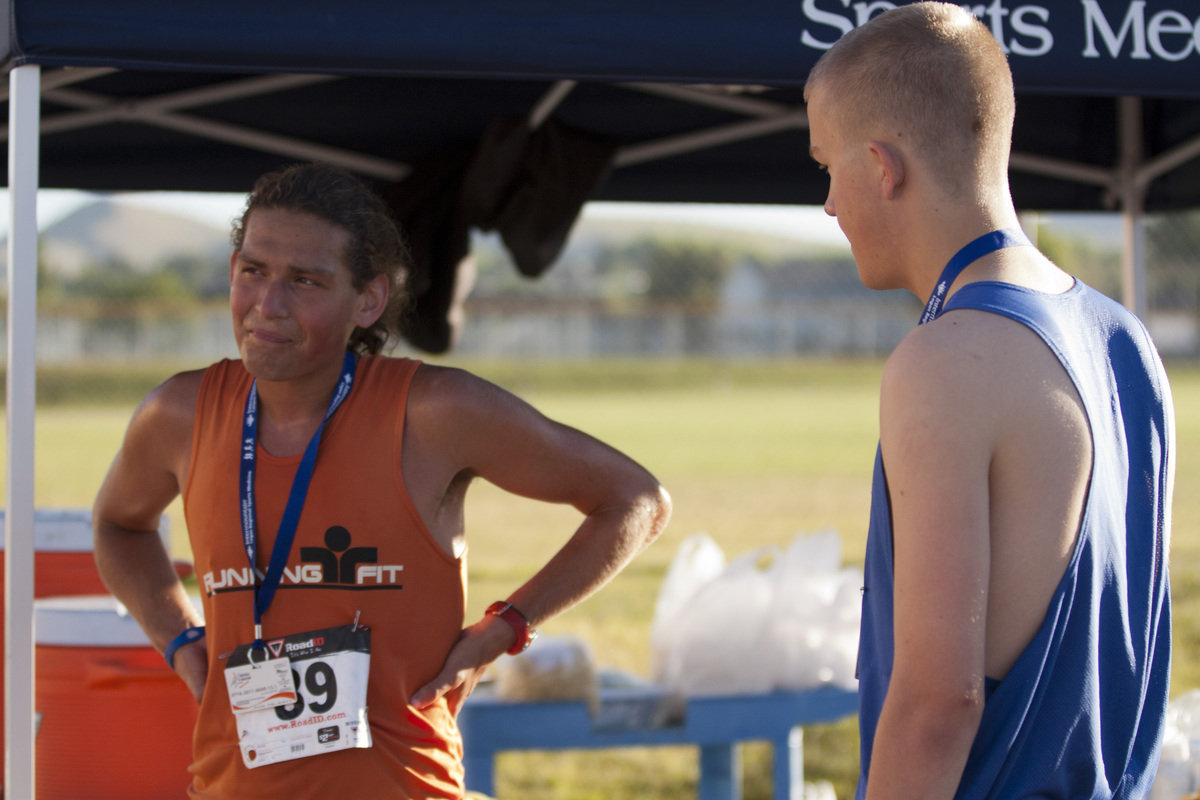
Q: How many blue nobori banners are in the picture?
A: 0